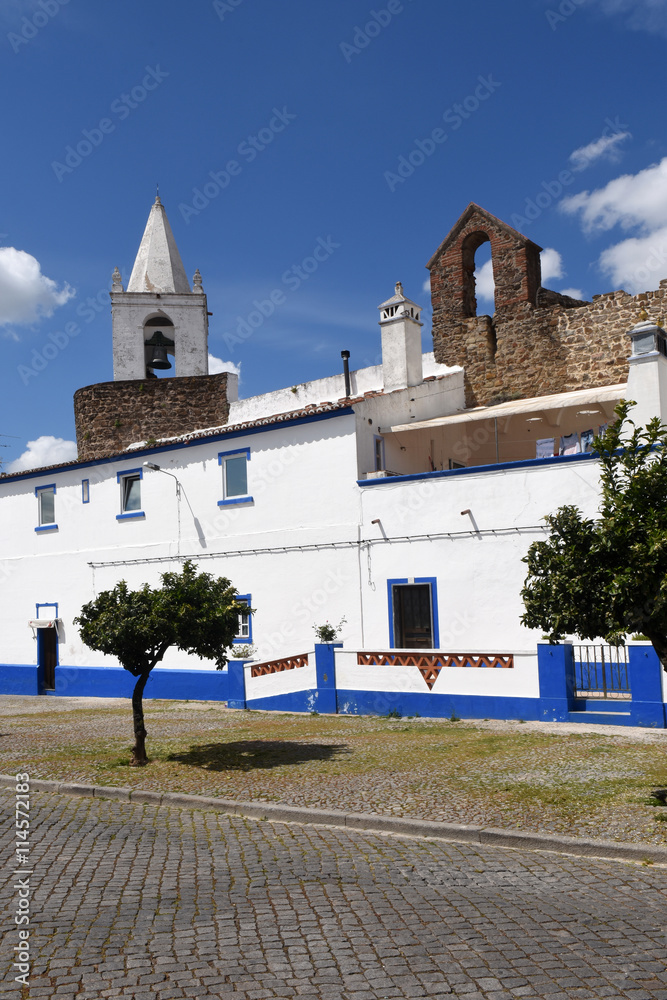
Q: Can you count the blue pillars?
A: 4